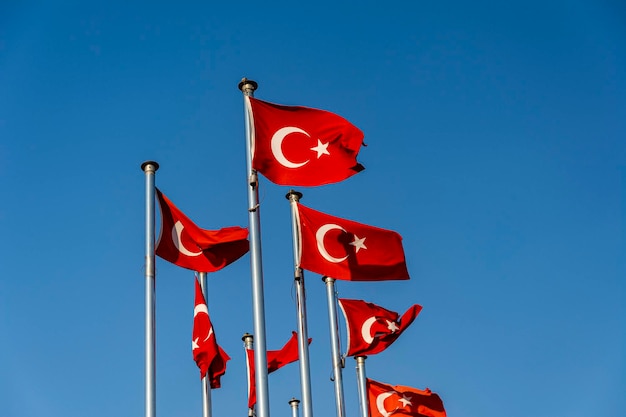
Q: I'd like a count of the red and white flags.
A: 7